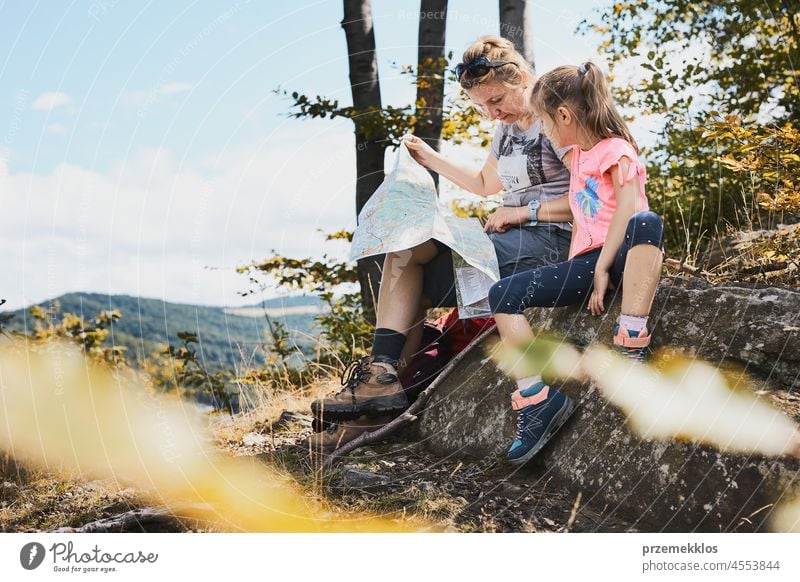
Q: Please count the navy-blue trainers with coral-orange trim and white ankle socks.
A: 2